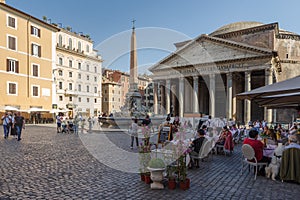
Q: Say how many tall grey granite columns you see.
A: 8